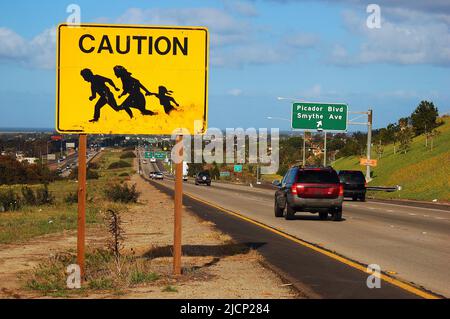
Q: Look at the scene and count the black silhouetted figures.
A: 3